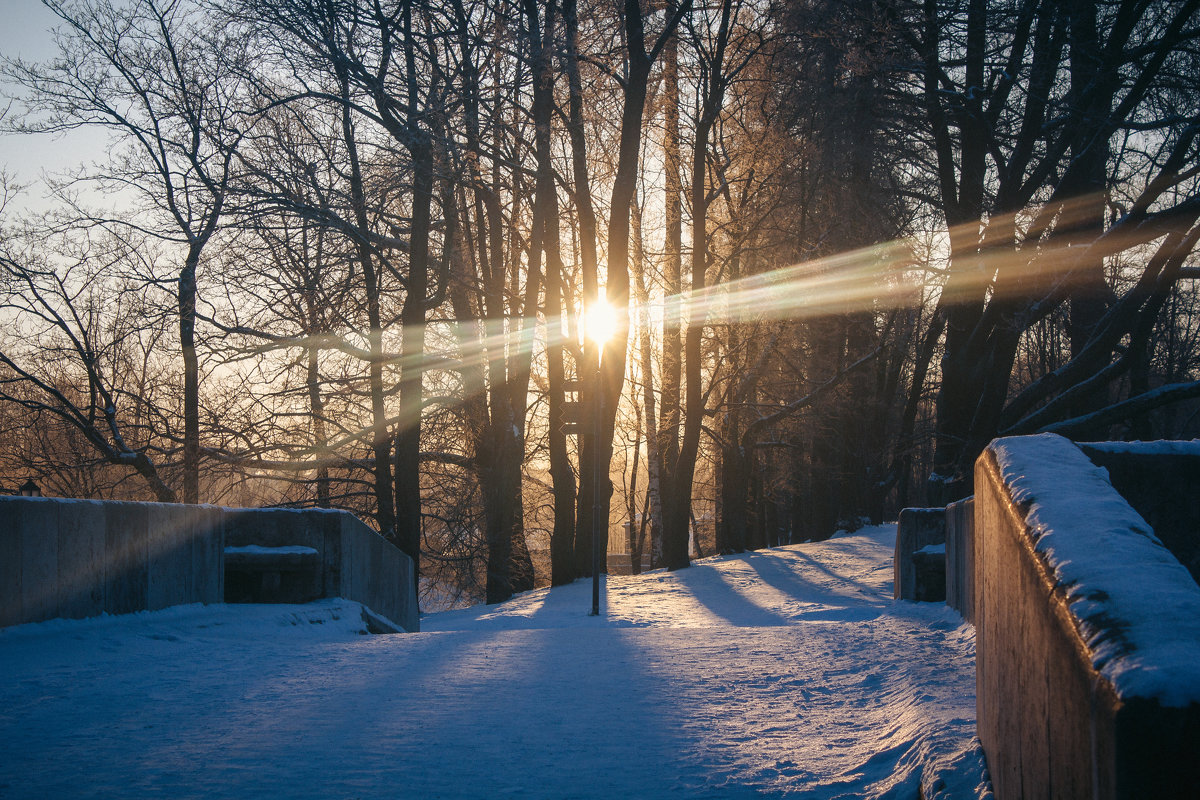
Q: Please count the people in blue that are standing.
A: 0